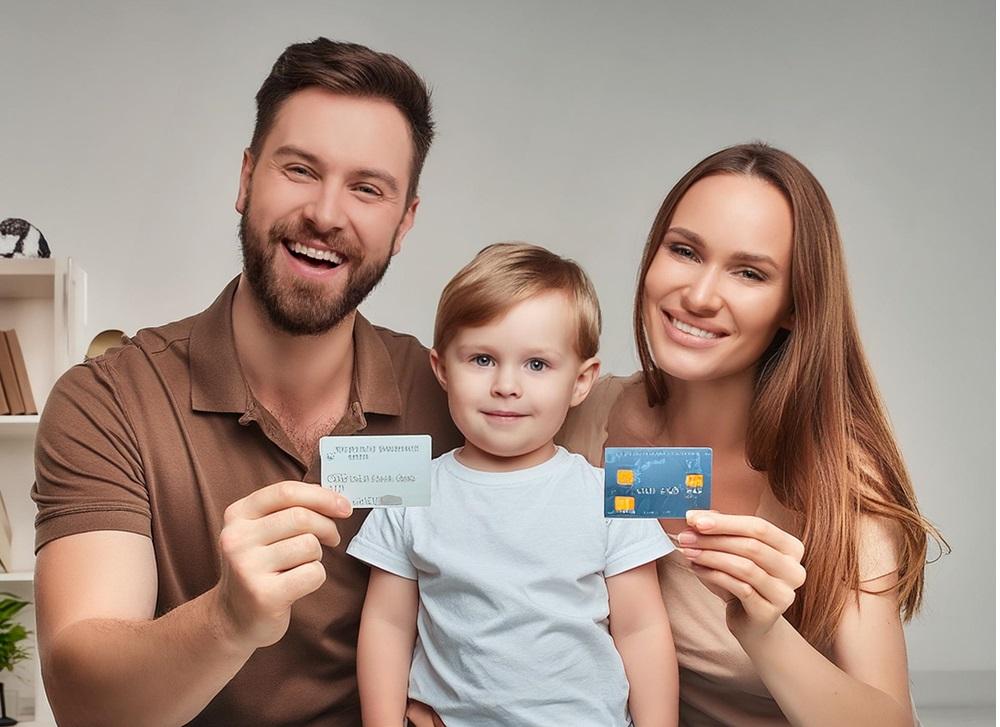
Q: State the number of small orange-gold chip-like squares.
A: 3